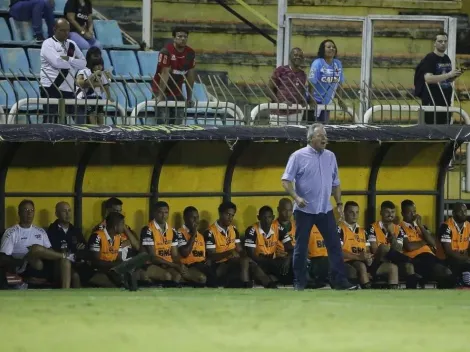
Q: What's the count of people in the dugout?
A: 14